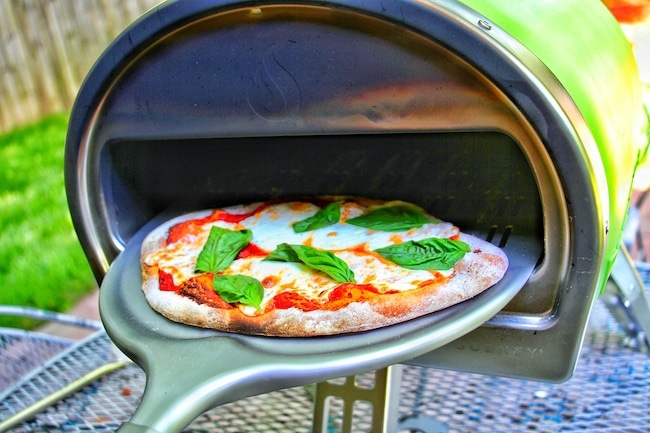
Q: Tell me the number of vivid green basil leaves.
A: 6